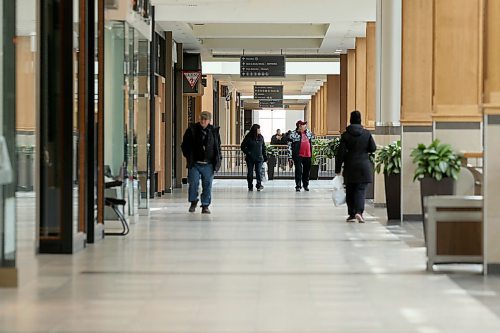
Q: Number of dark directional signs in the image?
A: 3